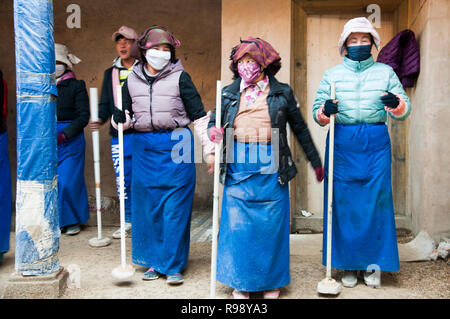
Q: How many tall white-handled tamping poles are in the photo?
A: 4